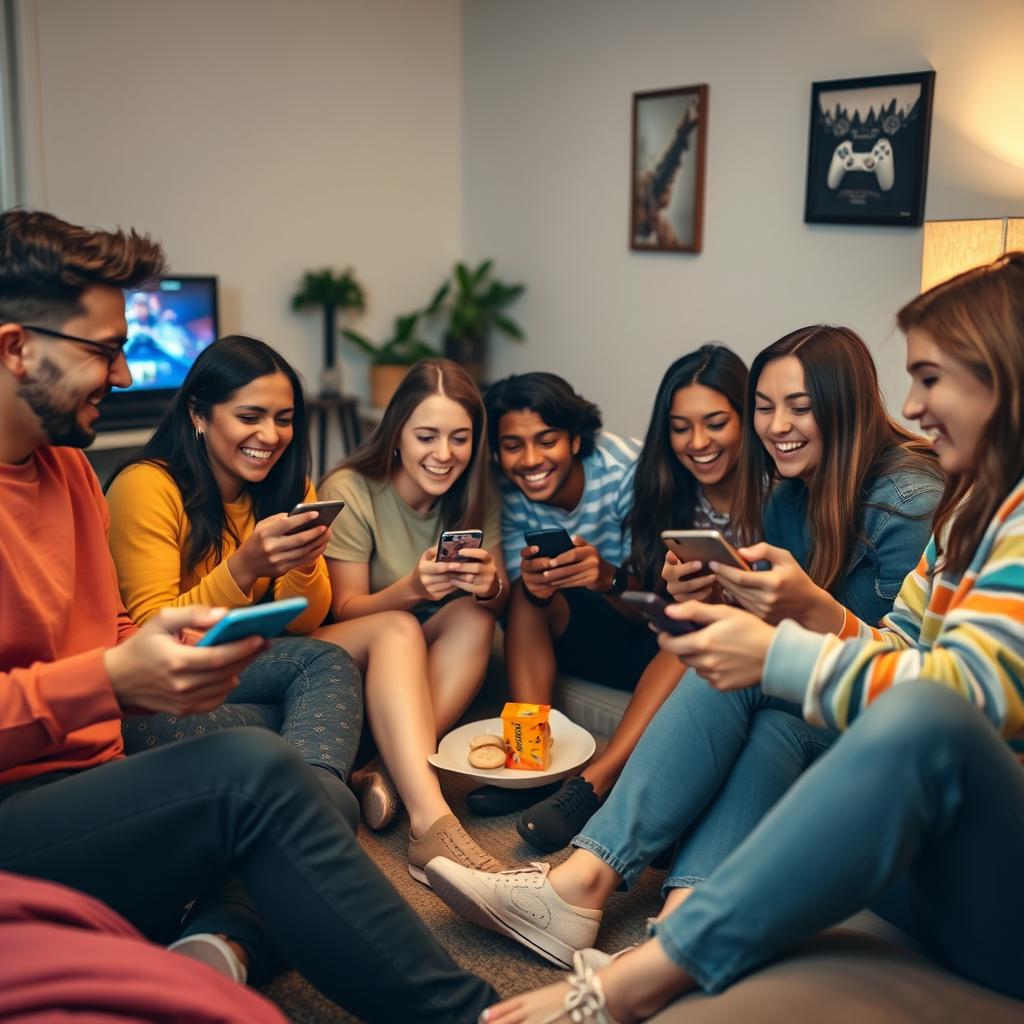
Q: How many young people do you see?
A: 7